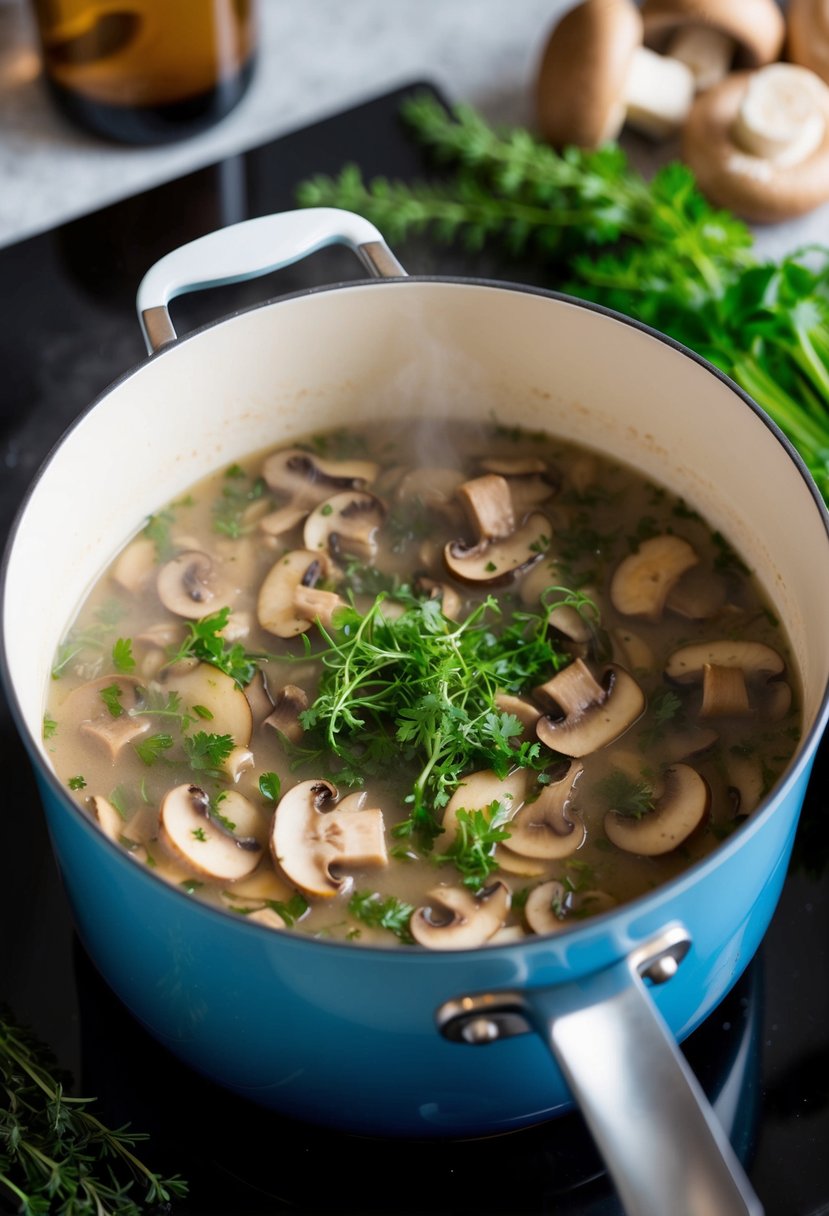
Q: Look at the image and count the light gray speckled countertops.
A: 1